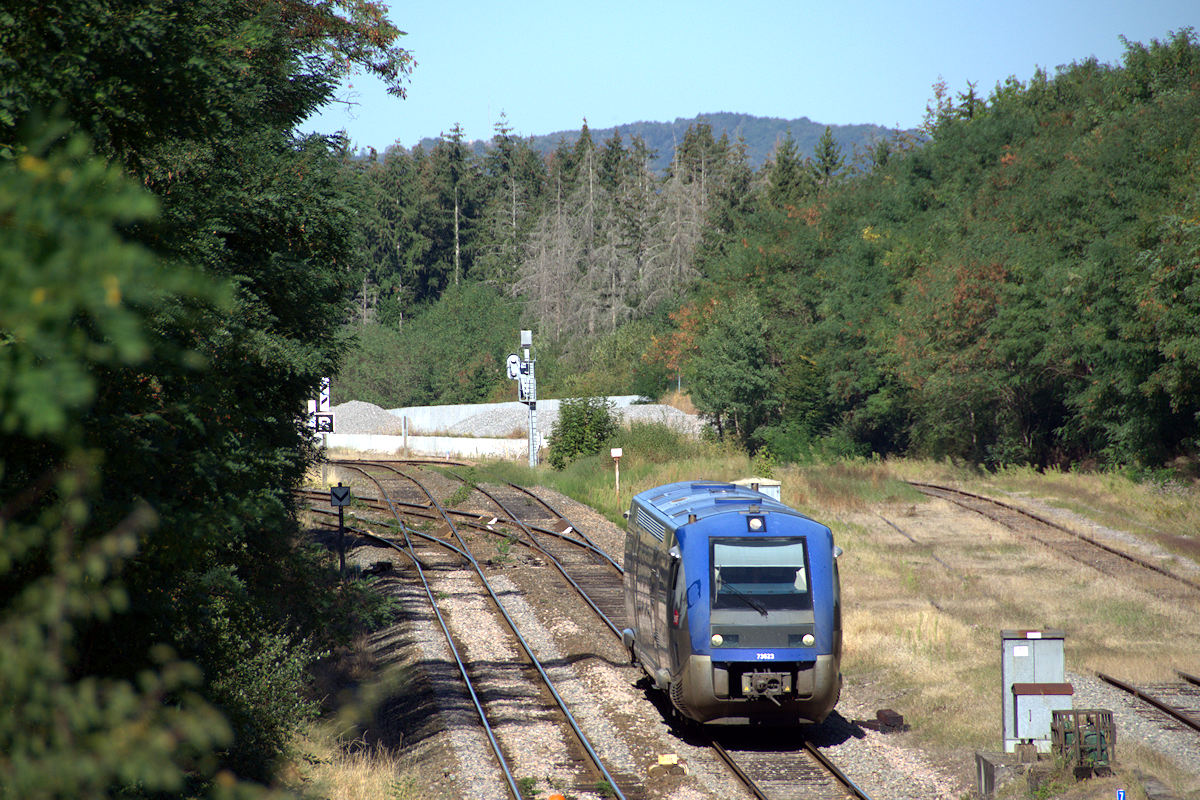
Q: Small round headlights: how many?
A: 3